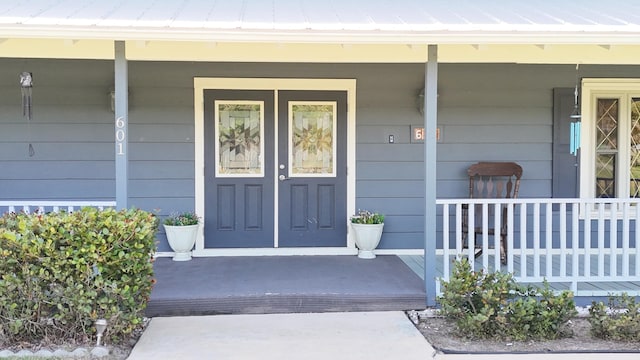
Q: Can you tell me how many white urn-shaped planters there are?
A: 2